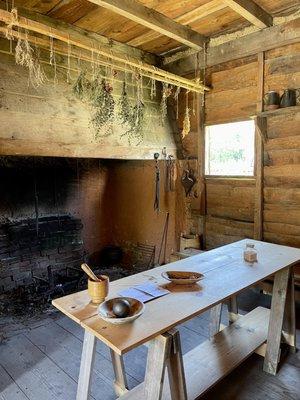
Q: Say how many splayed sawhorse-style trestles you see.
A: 2